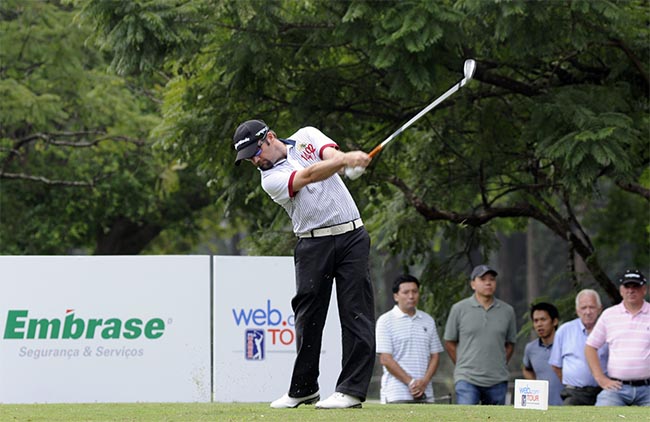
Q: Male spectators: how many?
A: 5